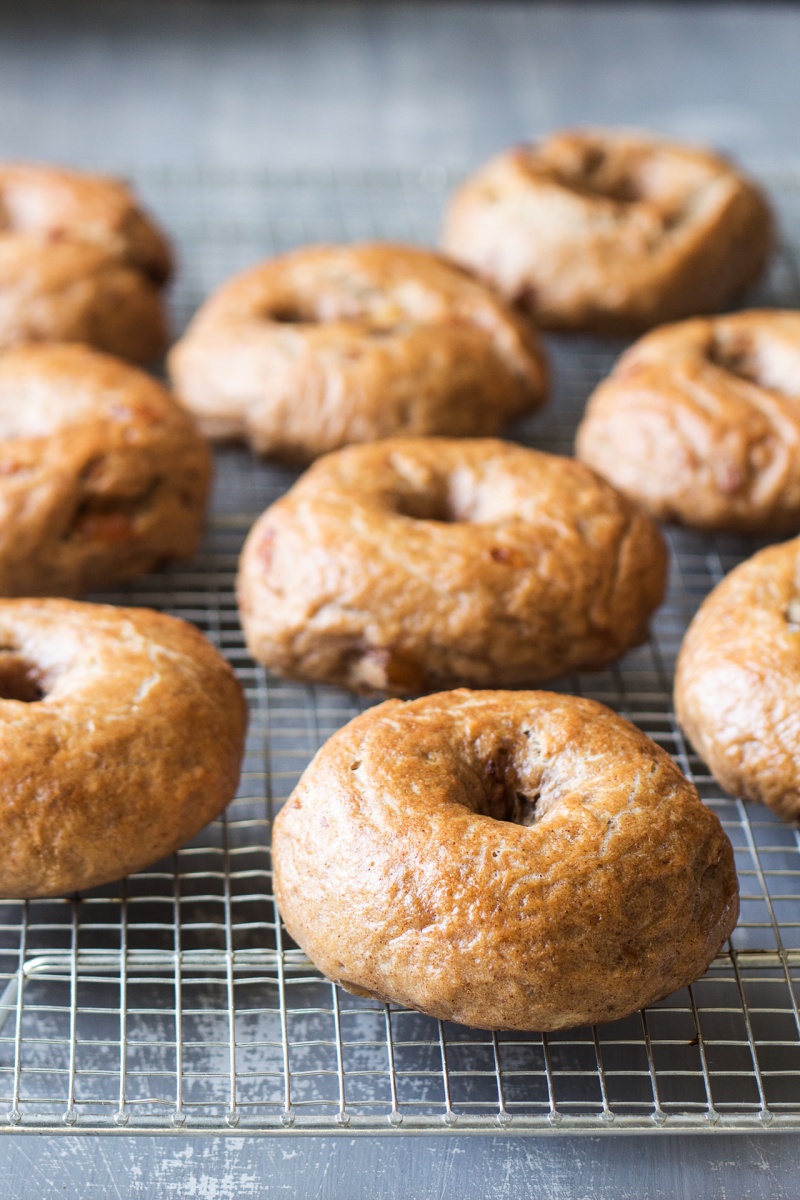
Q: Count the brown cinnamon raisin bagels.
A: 9